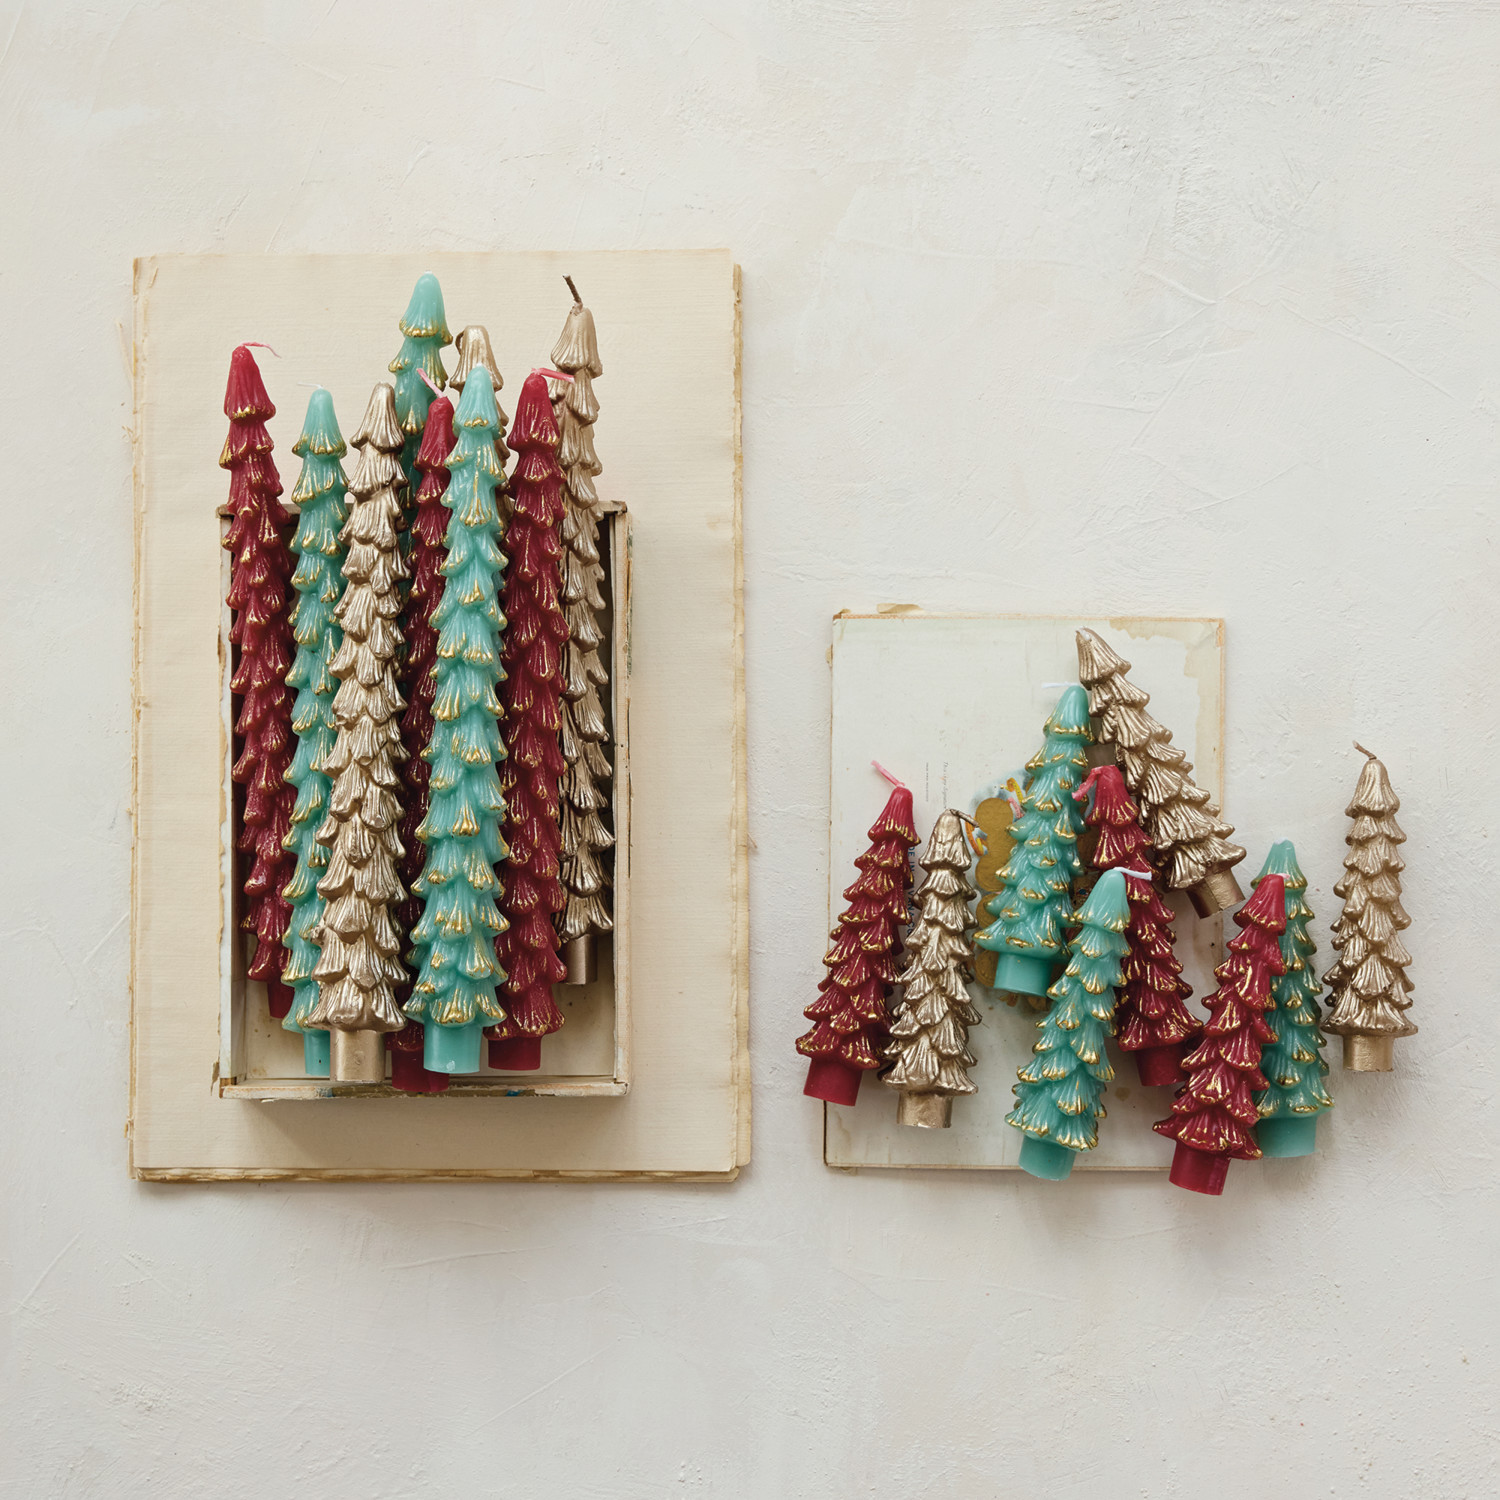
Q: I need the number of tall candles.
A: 9